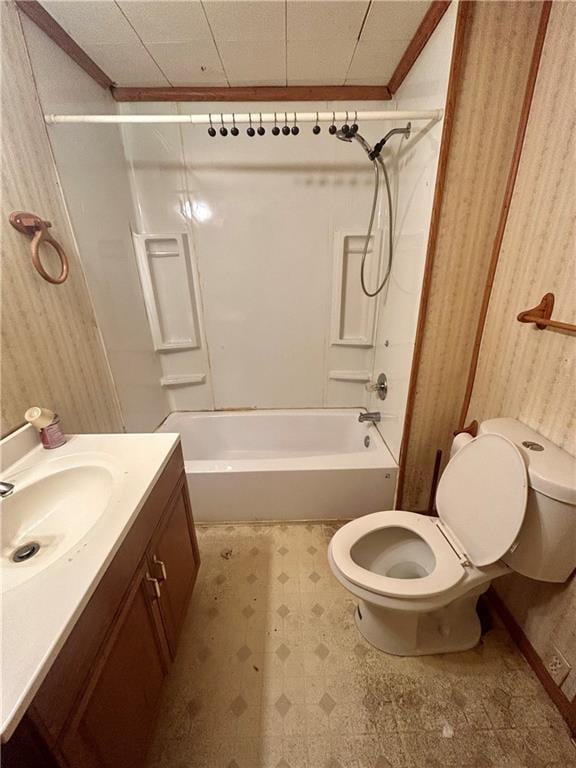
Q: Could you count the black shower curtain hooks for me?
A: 12